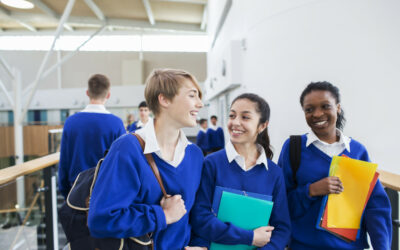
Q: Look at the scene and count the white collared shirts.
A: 7